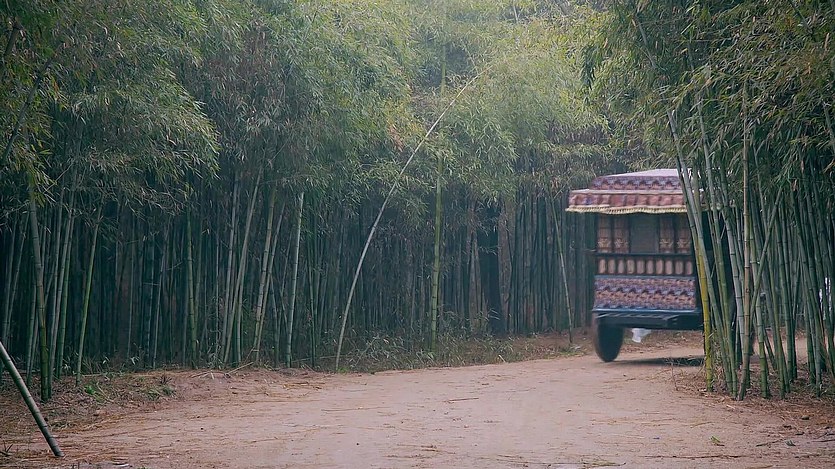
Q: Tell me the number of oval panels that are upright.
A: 10